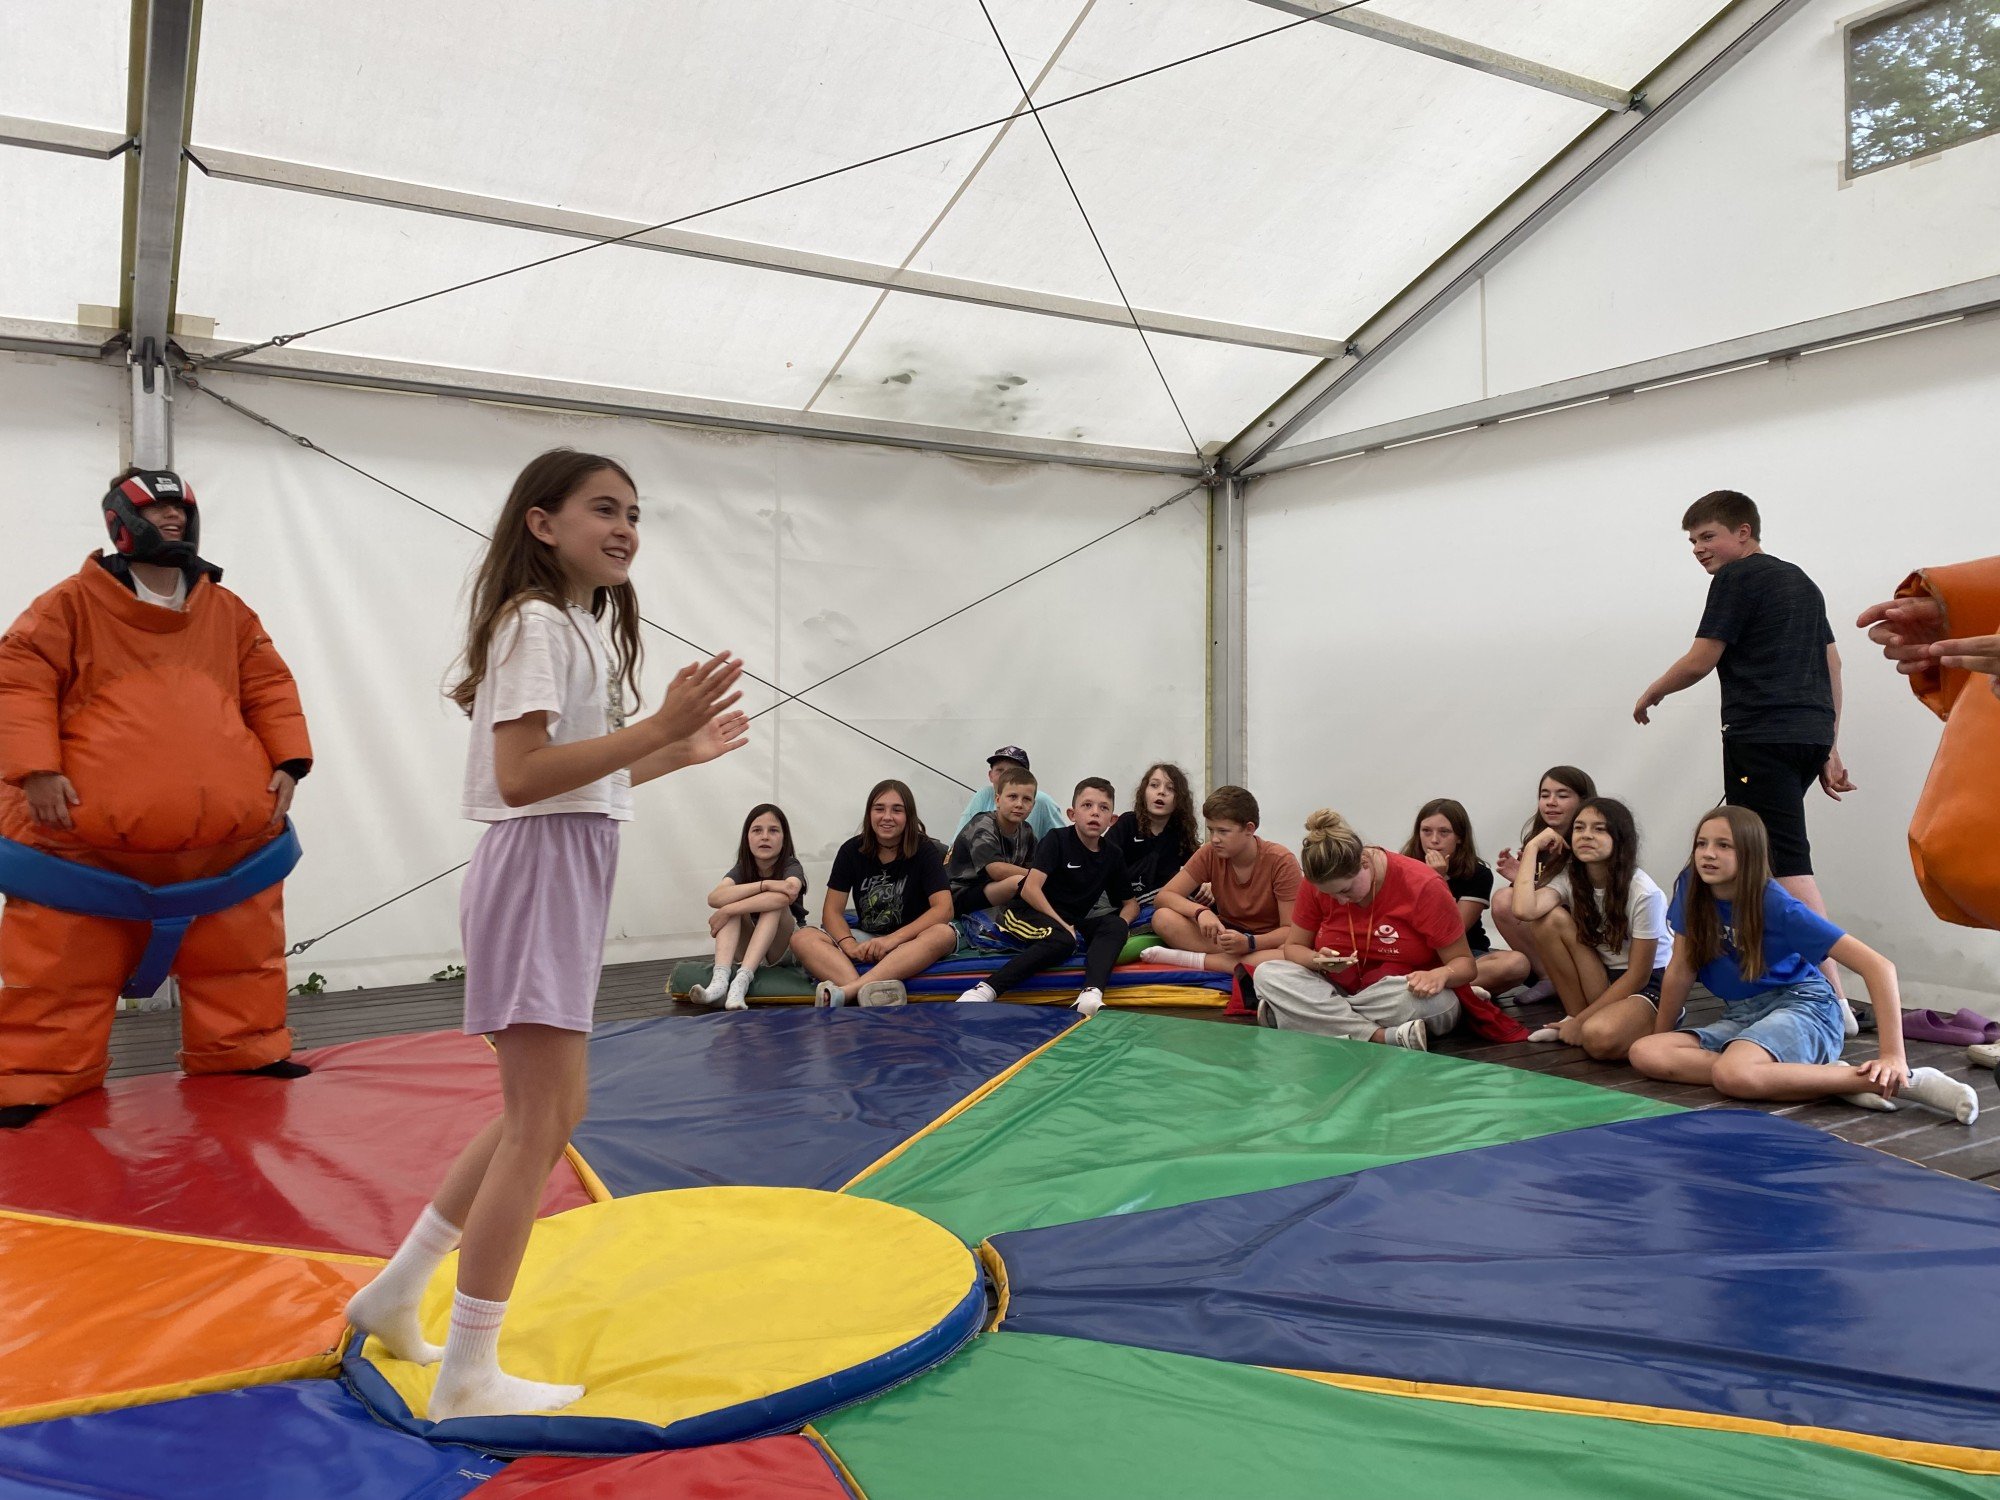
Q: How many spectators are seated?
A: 12